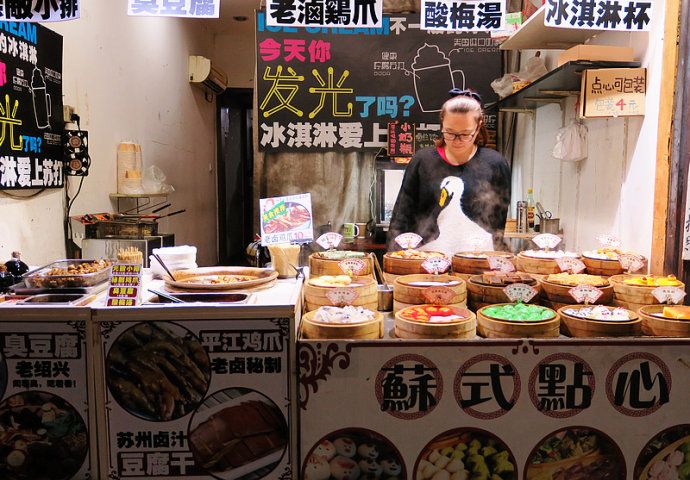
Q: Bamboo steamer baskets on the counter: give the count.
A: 15